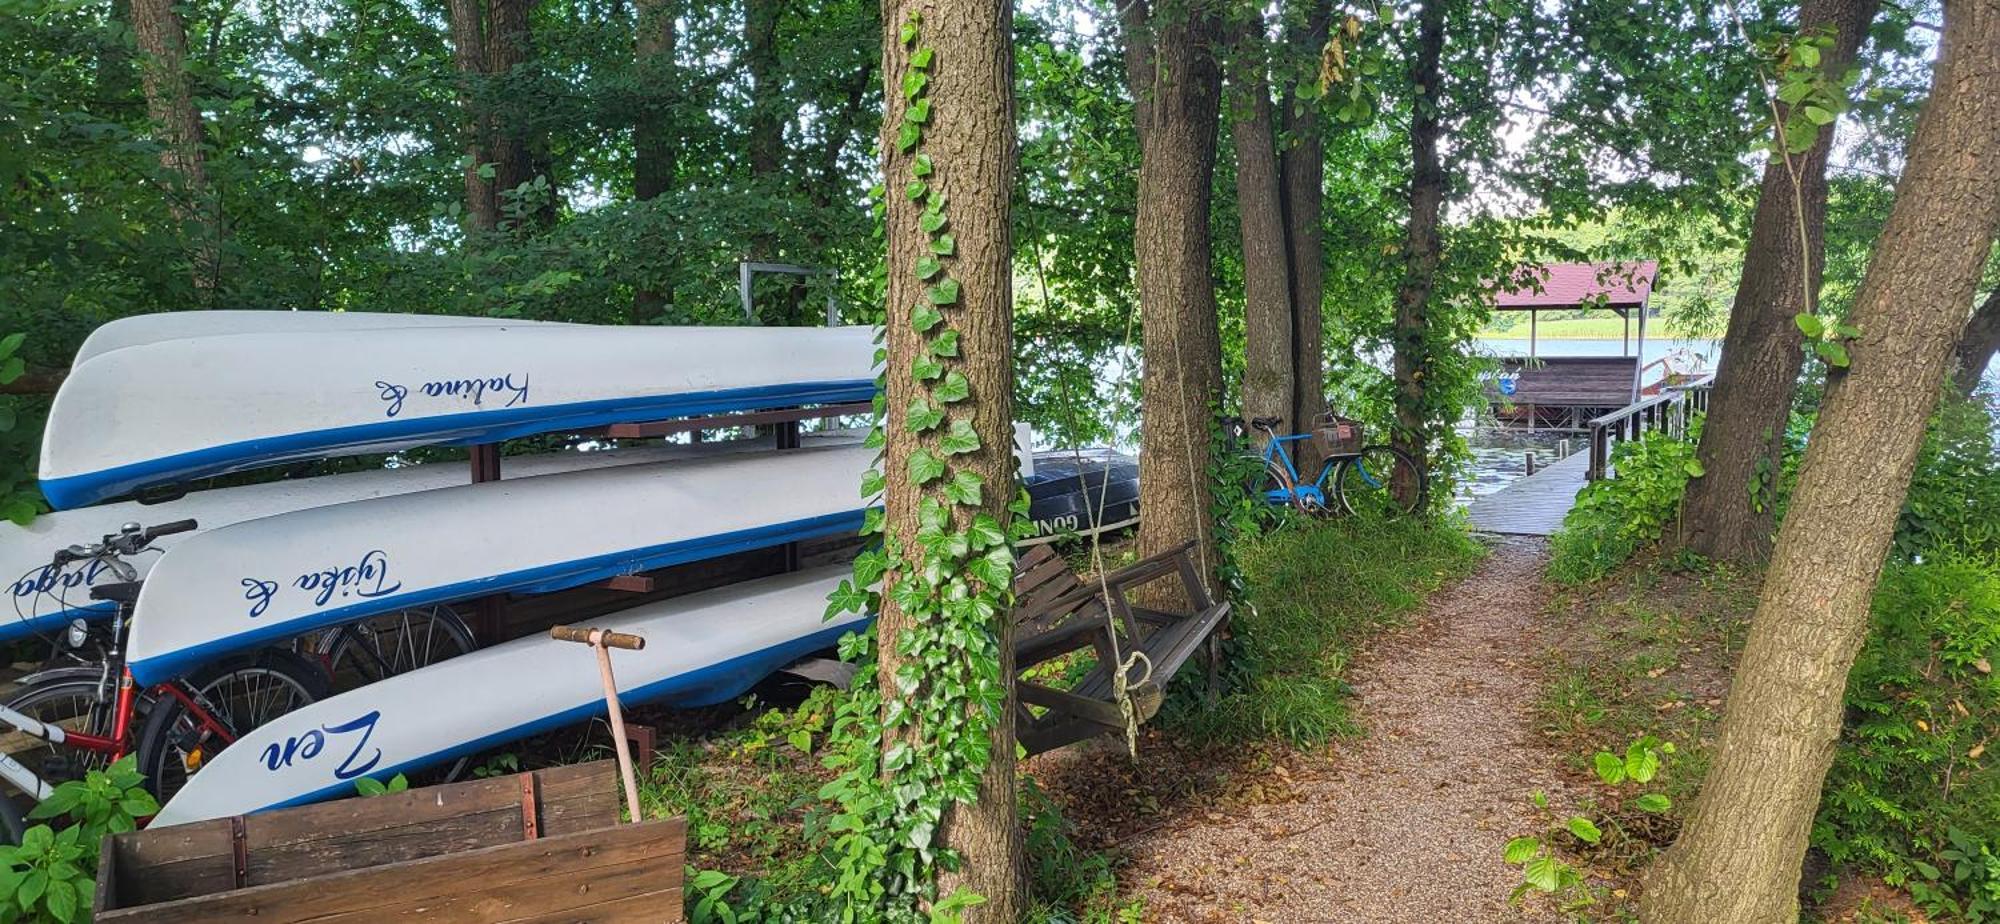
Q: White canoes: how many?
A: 5